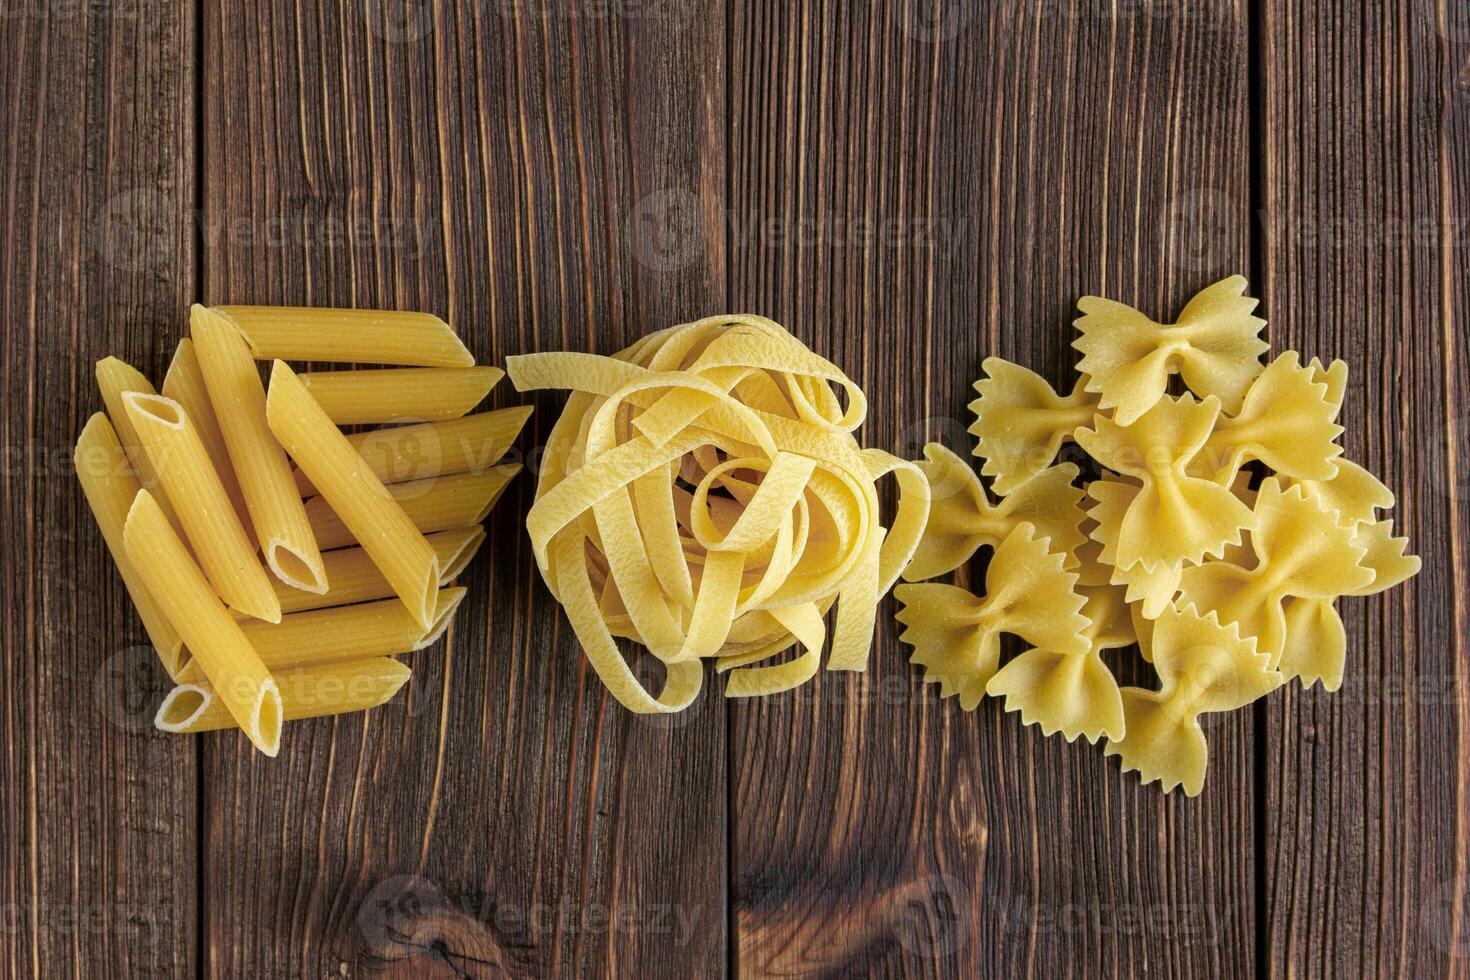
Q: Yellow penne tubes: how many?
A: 14